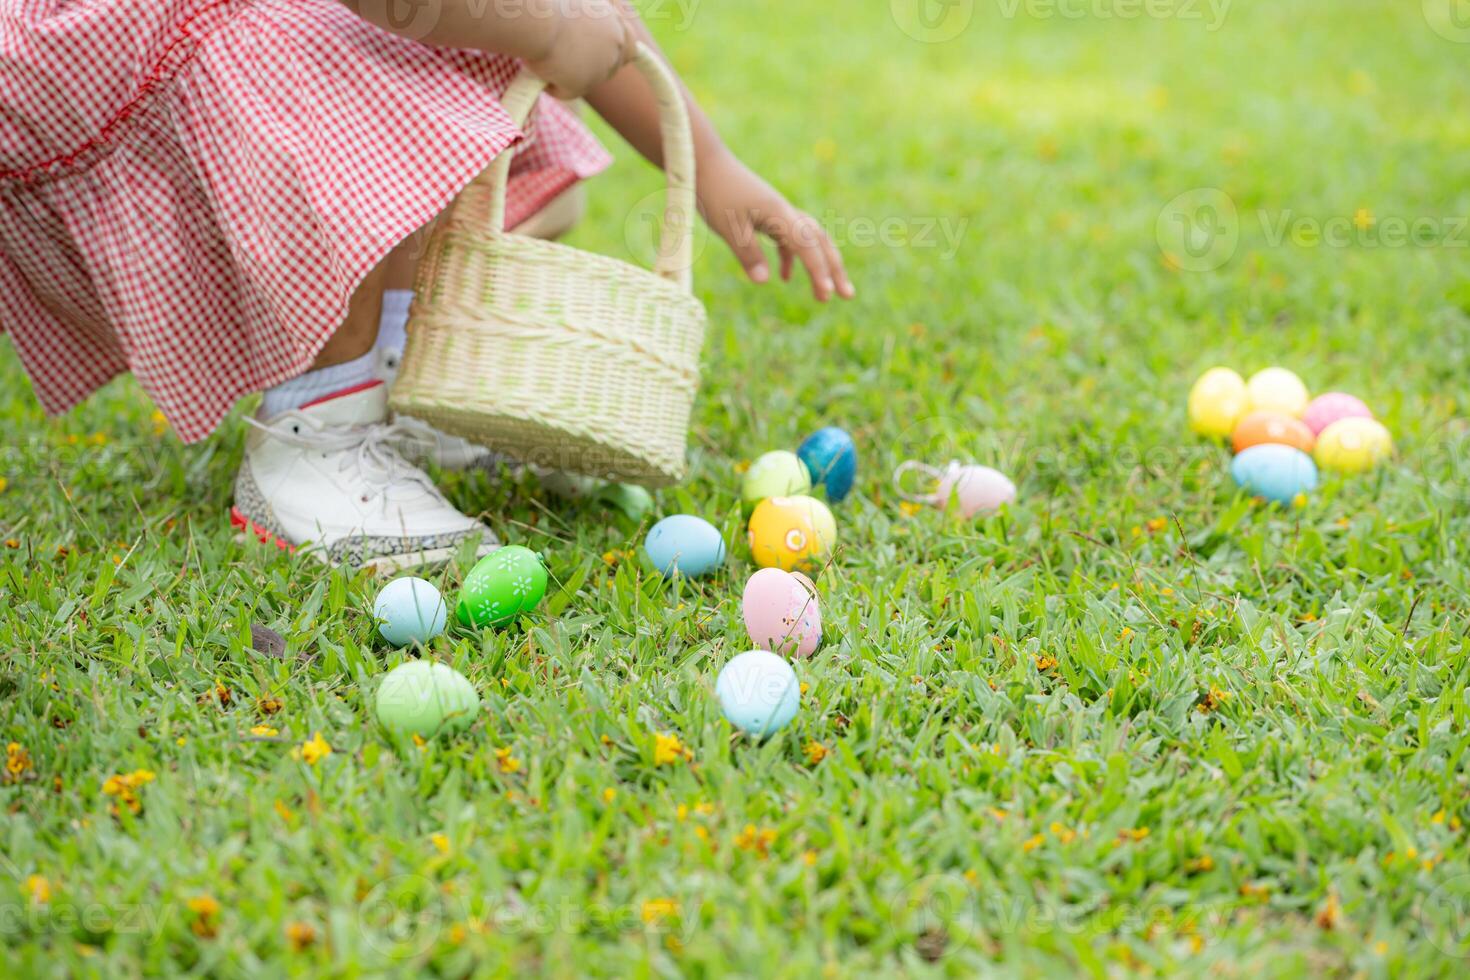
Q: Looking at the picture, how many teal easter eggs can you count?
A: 1